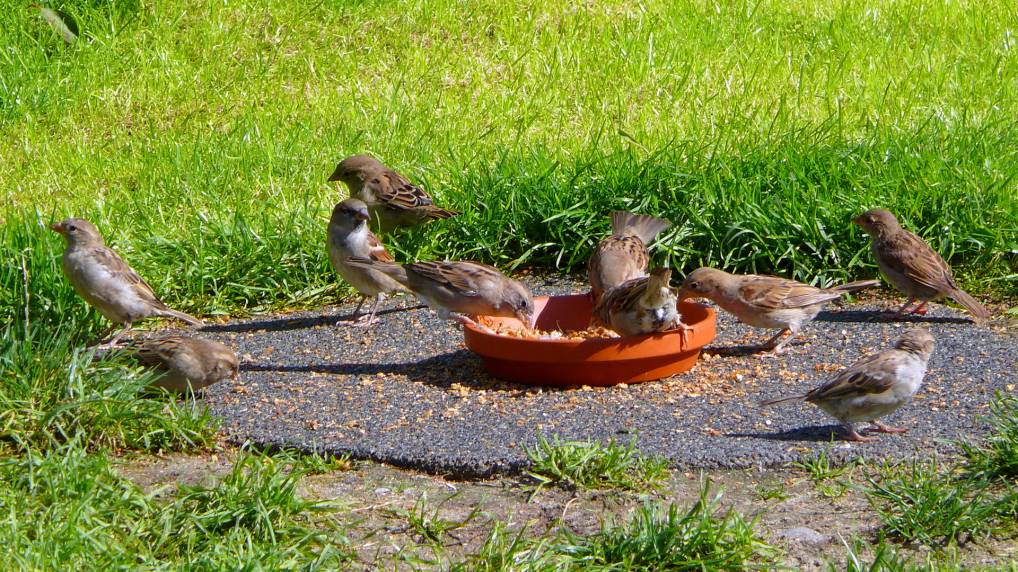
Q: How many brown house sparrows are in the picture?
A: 10